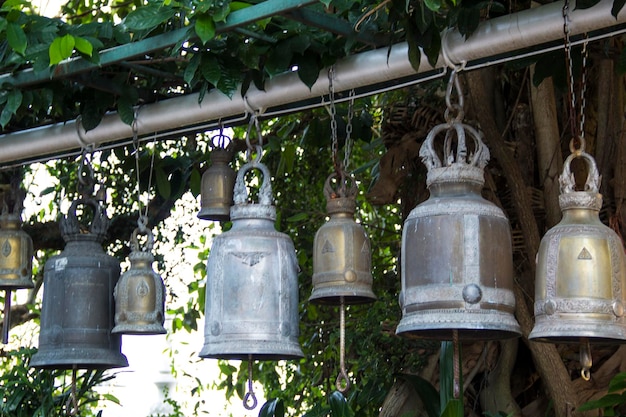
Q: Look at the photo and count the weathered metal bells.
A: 8